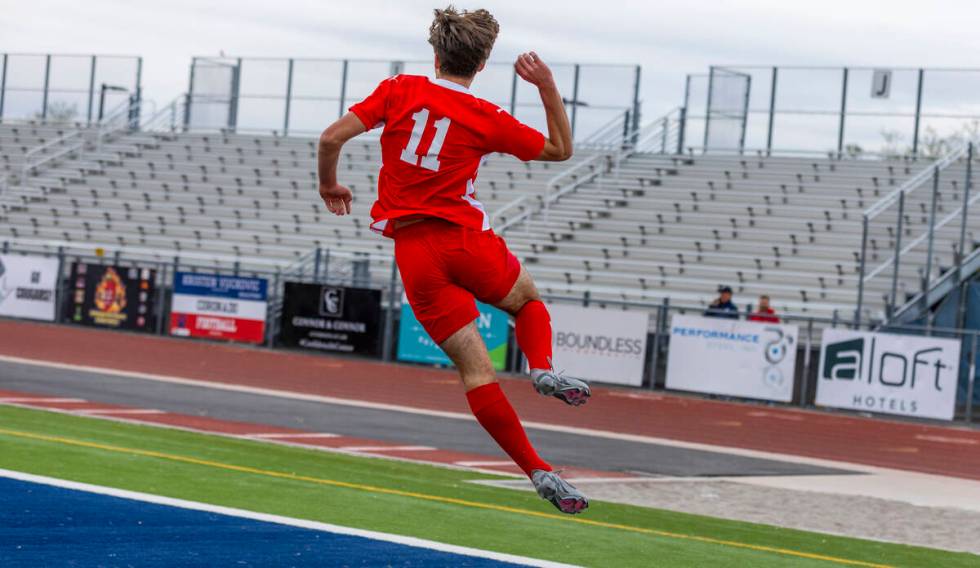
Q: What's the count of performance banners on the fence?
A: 1